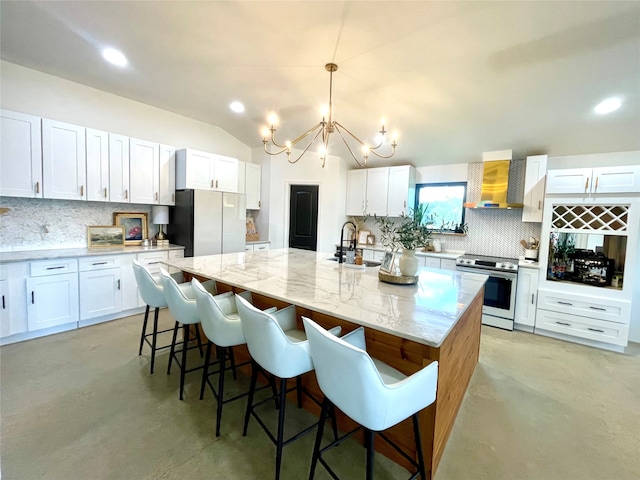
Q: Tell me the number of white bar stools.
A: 5